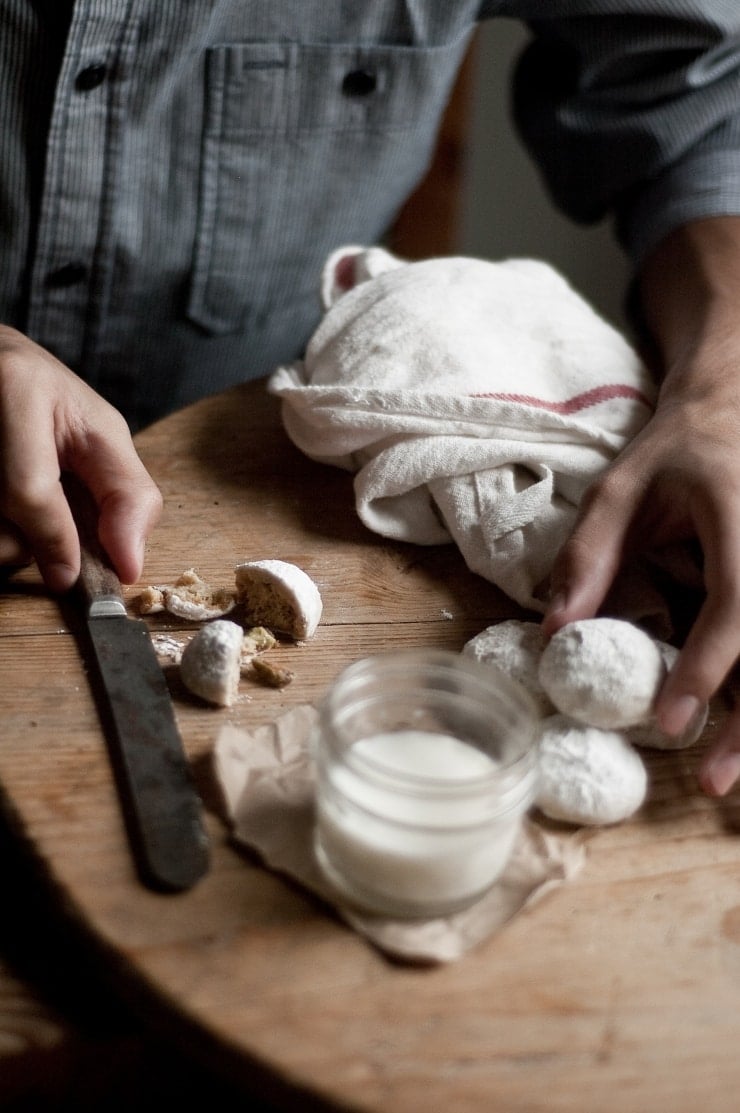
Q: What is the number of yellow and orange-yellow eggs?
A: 0